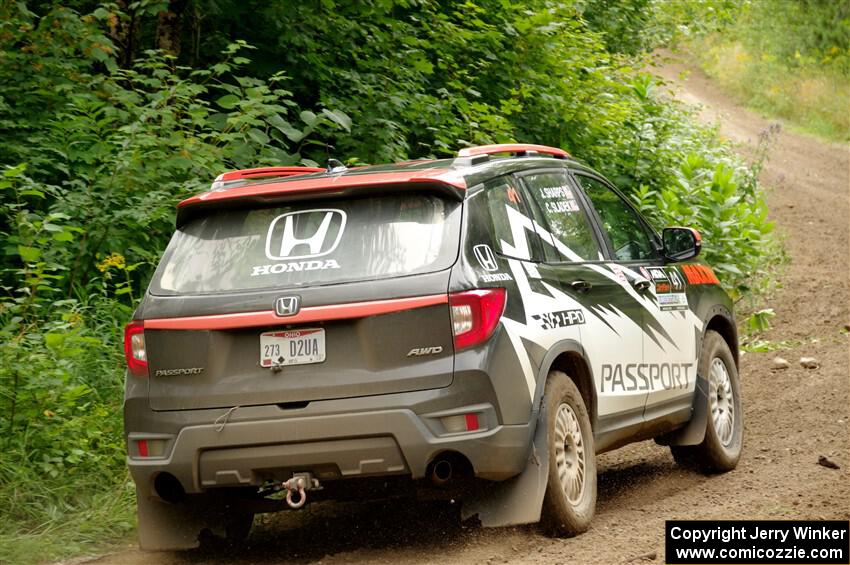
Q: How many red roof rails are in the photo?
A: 2